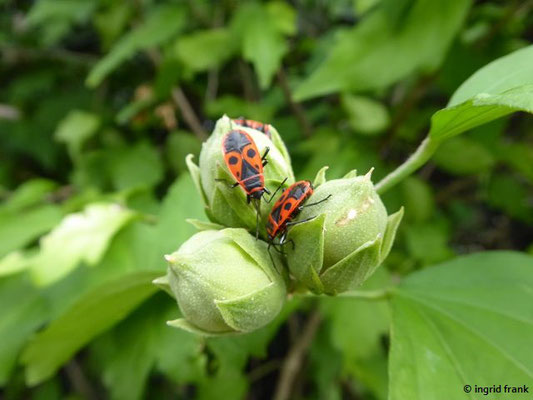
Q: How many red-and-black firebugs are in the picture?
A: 3